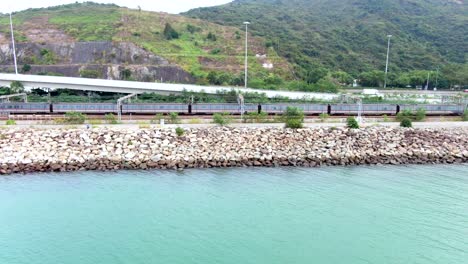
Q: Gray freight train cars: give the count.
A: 7